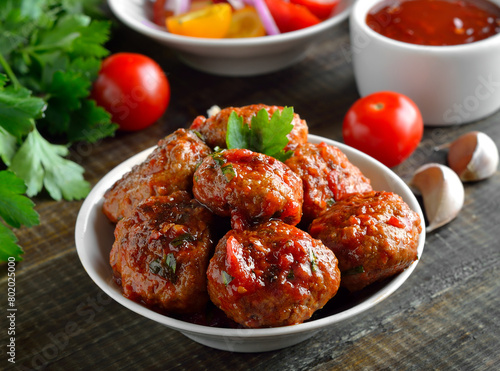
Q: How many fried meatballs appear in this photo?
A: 7